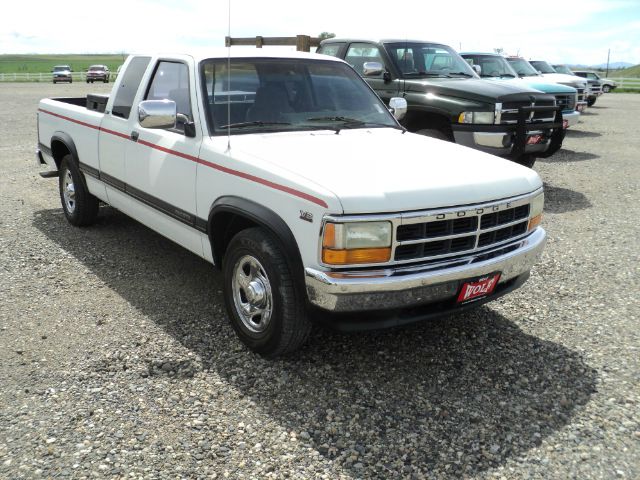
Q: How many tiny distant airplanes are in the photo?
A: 0